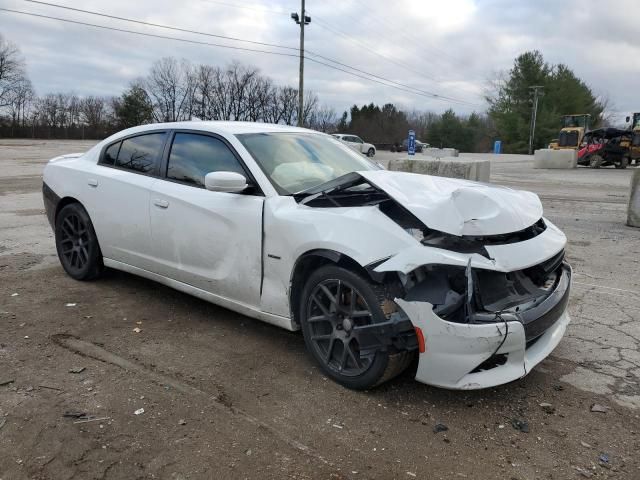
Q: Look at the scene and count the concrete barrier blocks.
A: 4